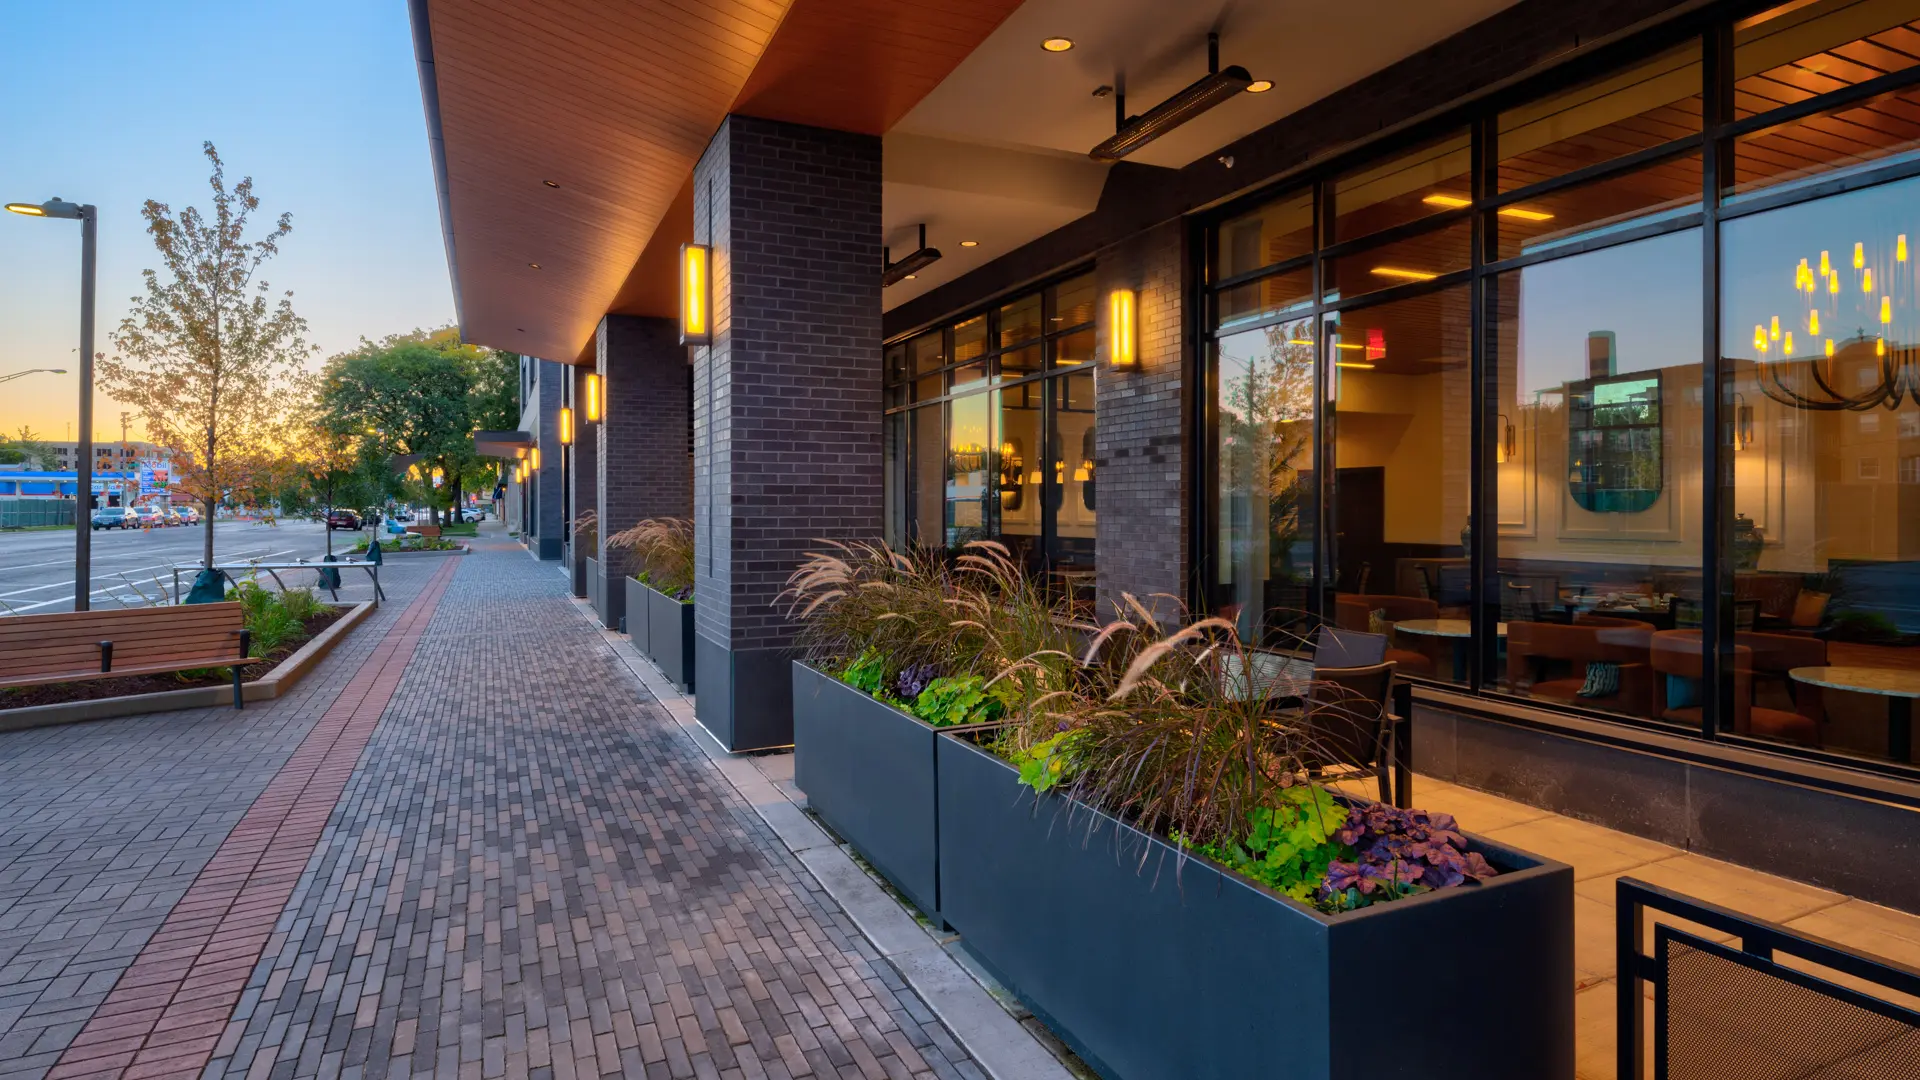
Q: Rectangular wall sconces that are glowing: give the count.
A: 7